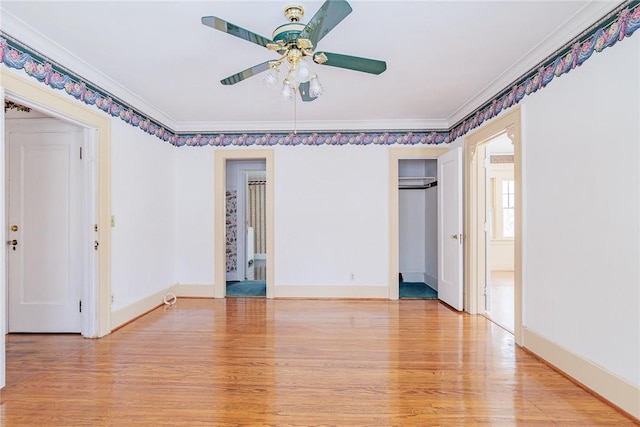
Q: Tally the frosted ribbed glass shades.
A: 4